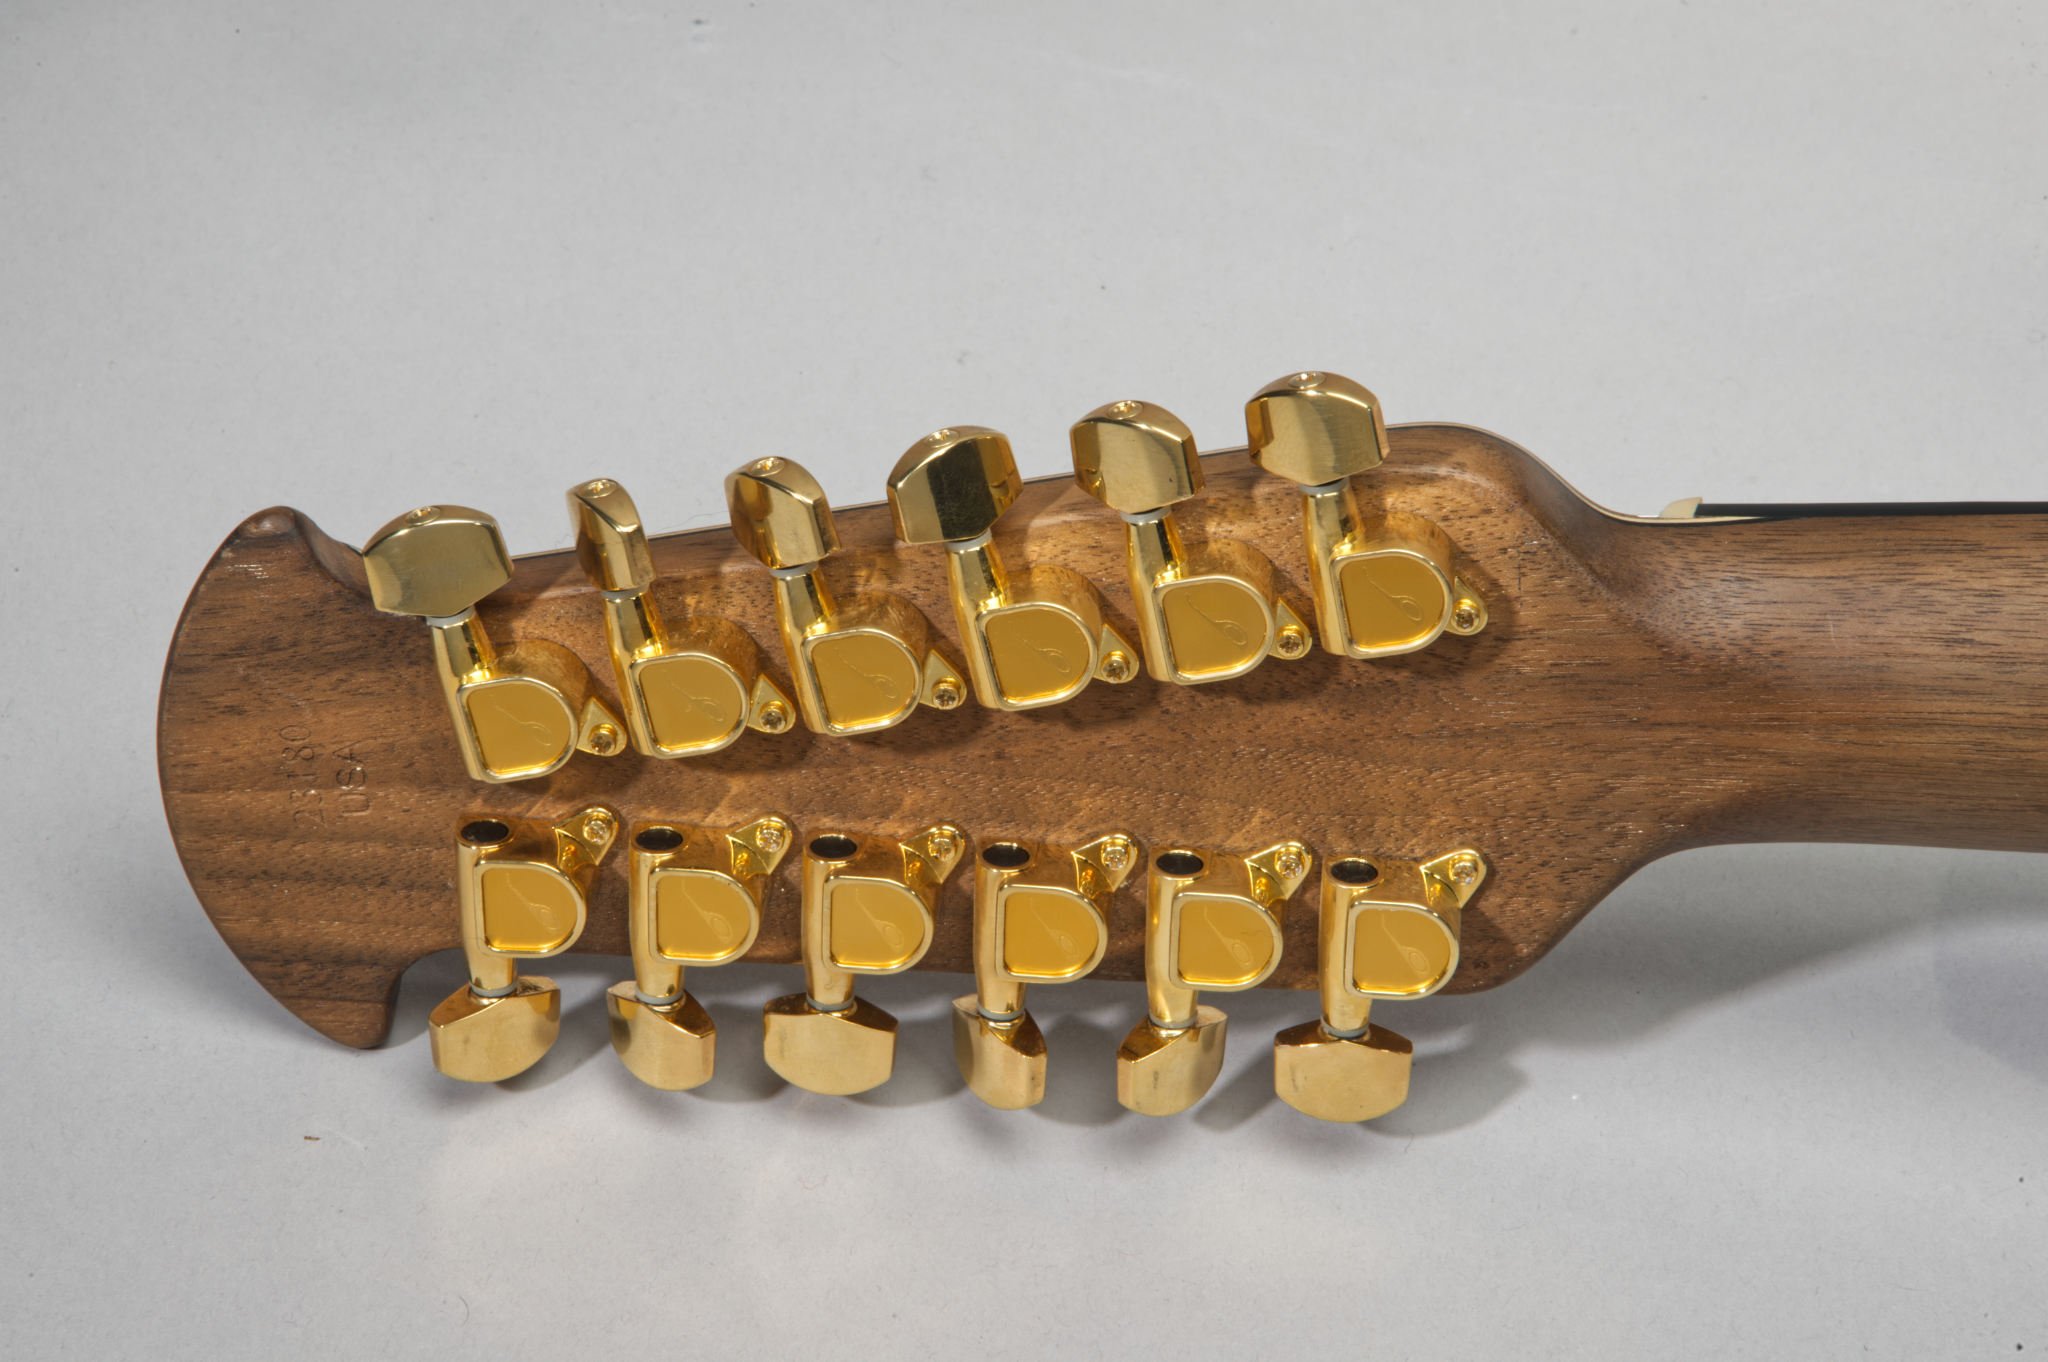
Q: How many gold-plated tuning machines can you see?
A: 12